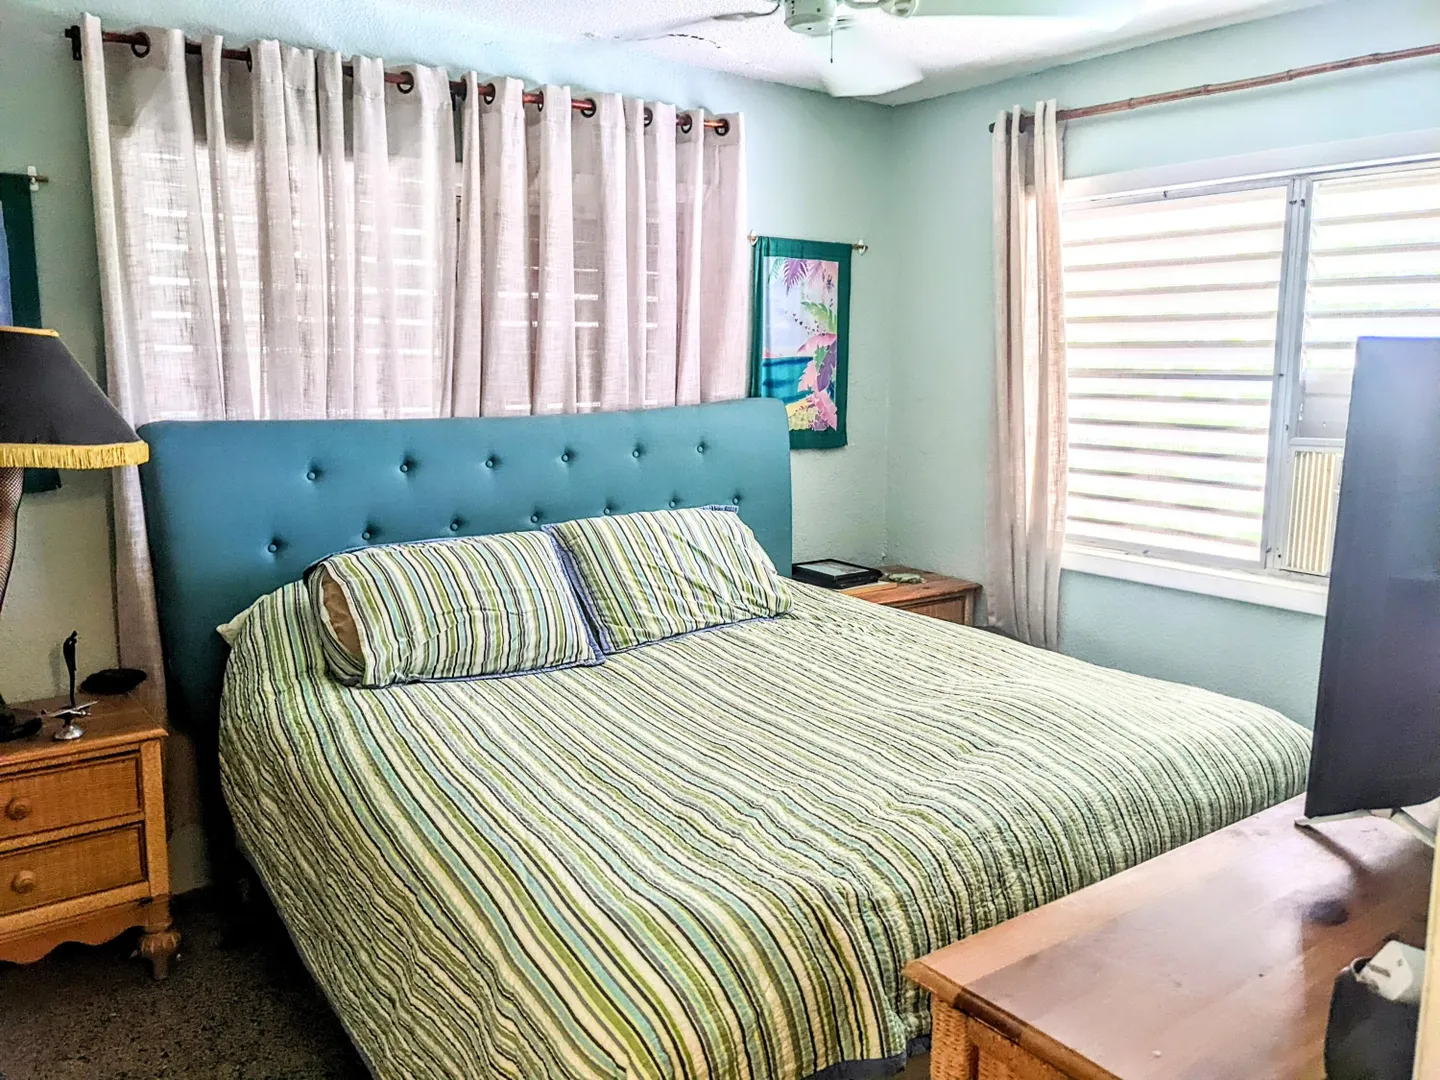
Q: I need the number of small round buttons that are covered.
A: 13